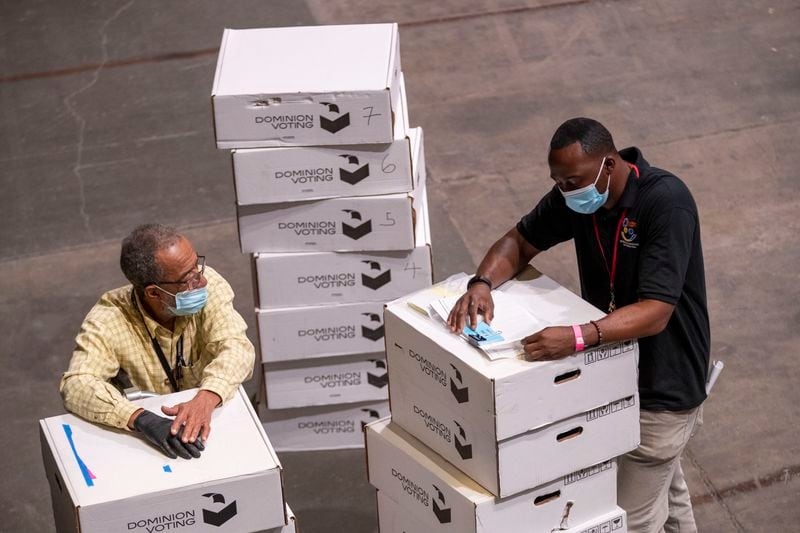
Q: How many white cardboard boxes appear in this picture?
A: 13